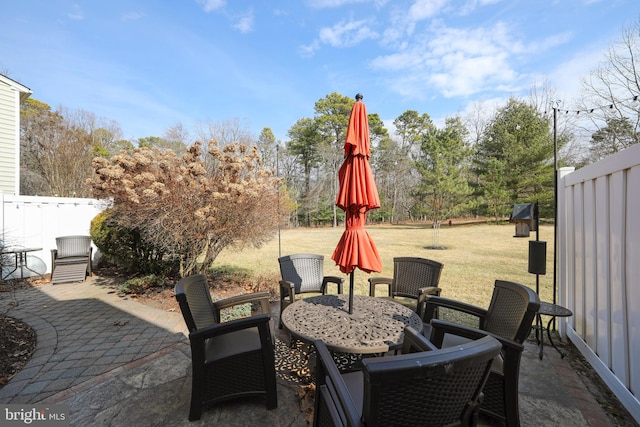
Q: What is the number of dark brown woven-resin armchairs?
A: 5